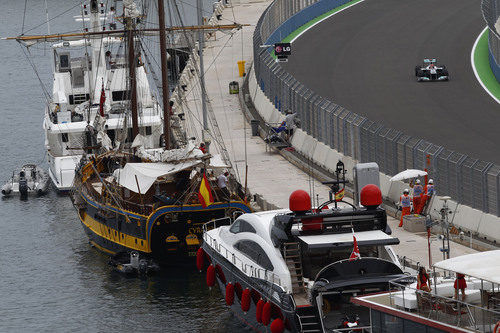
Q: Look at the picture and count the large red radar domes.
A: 2